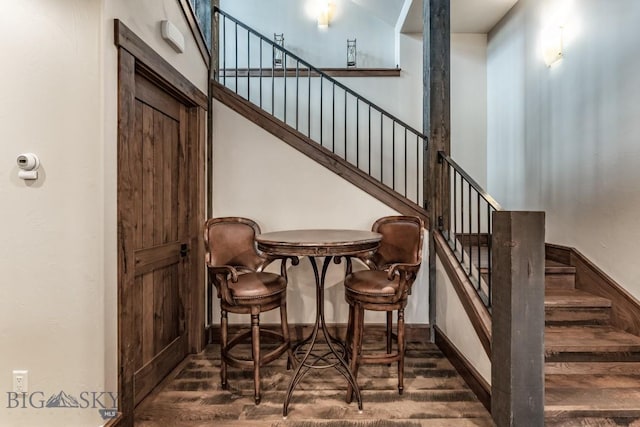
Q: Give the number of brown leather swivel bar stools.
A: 2